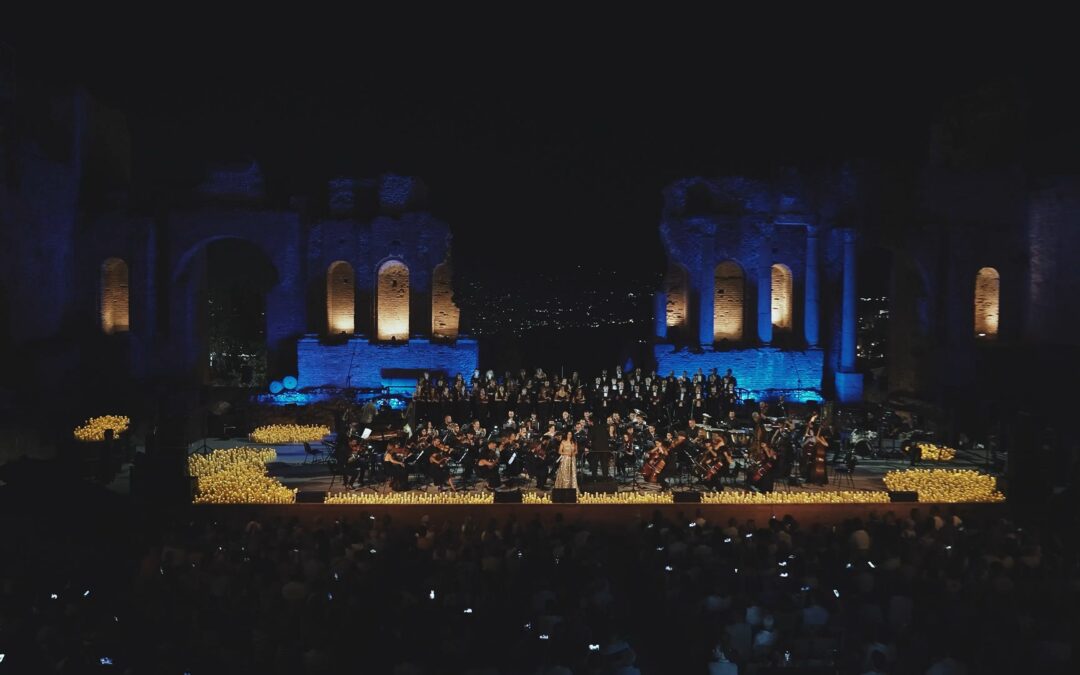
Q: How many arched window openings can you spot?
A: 8